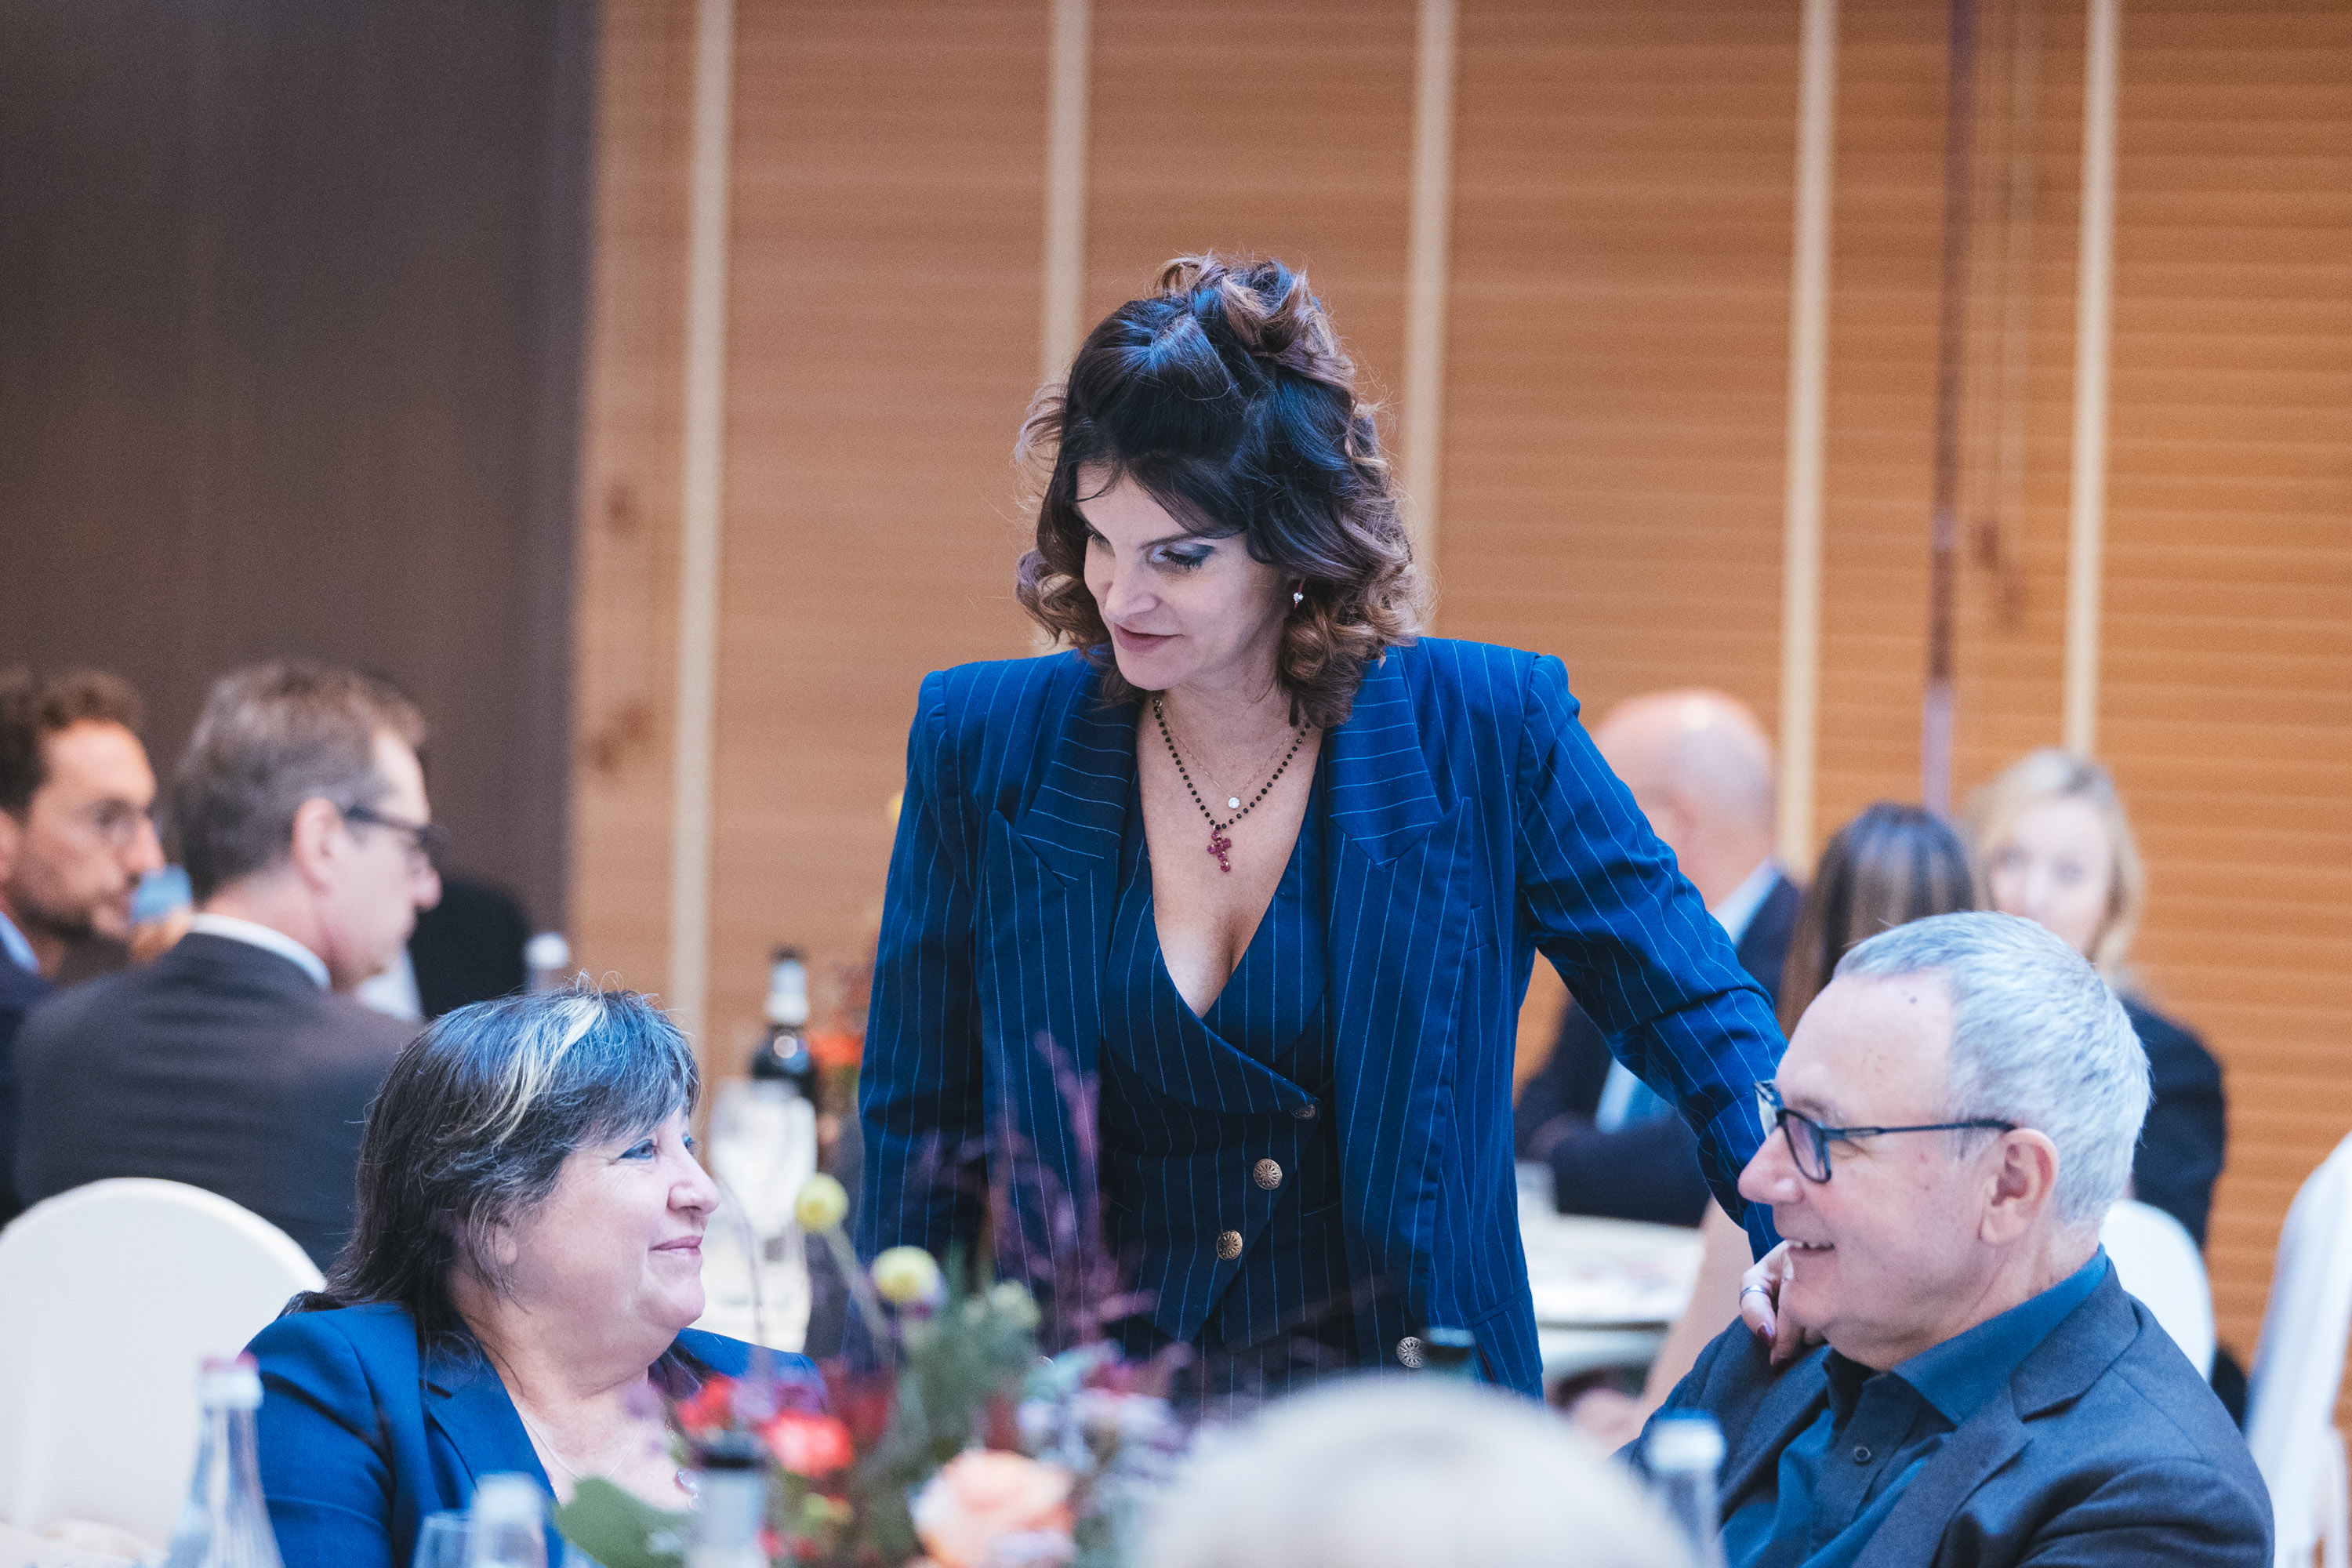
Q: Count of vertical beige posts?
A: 5